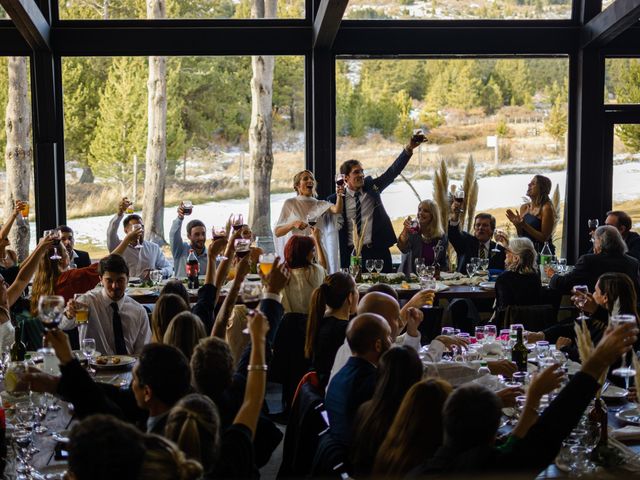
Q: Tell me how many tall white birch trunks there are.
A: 3